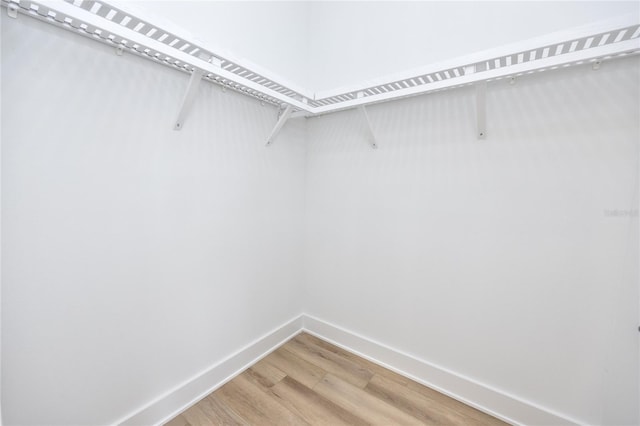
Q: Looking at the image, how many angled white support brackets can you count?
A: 4